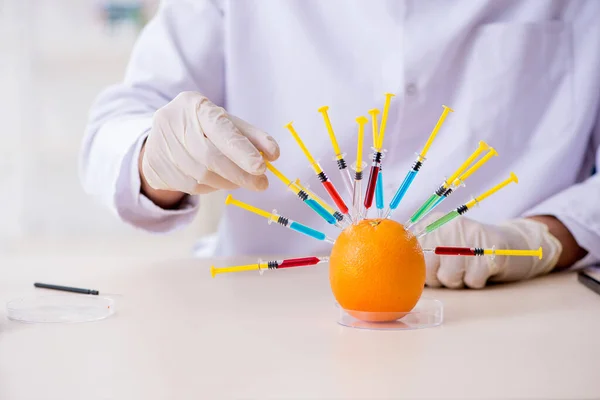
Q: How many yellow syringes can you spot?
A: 14